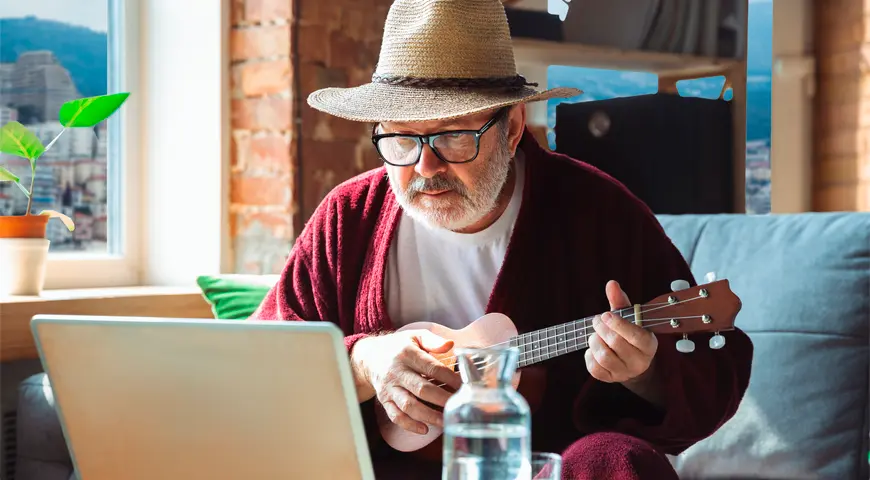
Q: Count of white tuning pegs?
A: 4